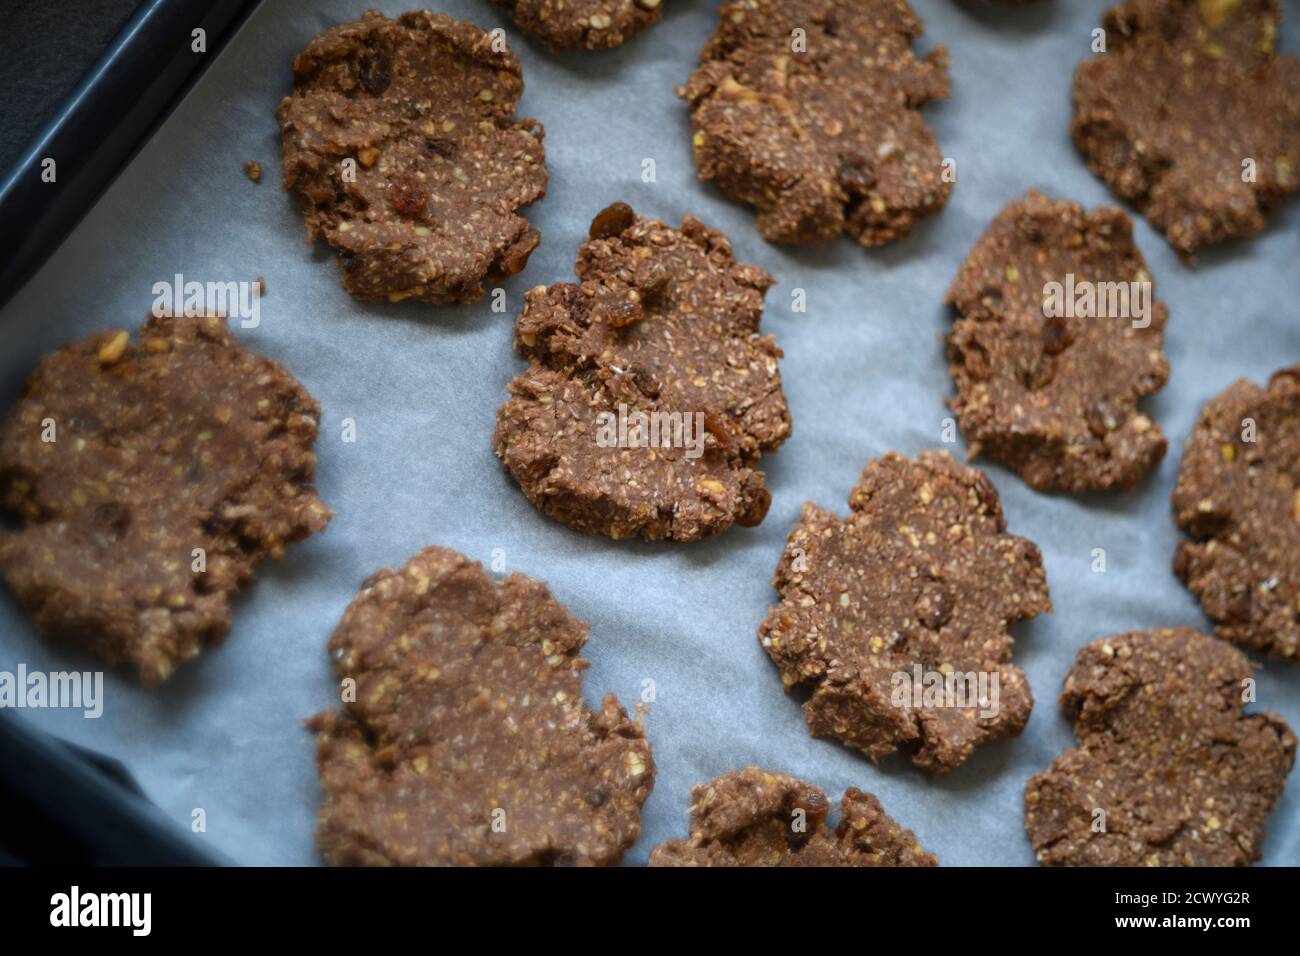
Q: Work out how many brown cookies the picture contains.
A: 13